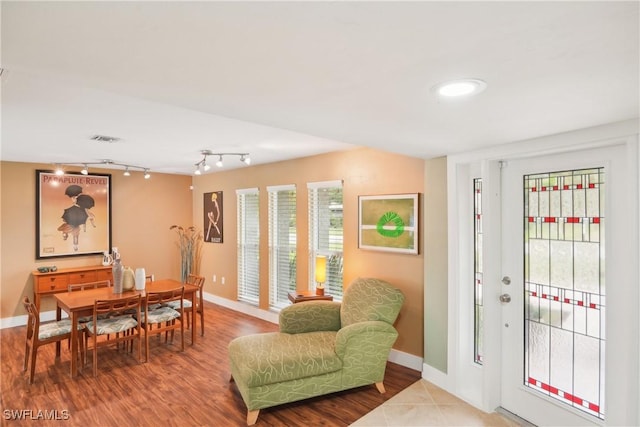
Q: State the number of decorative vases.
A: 3